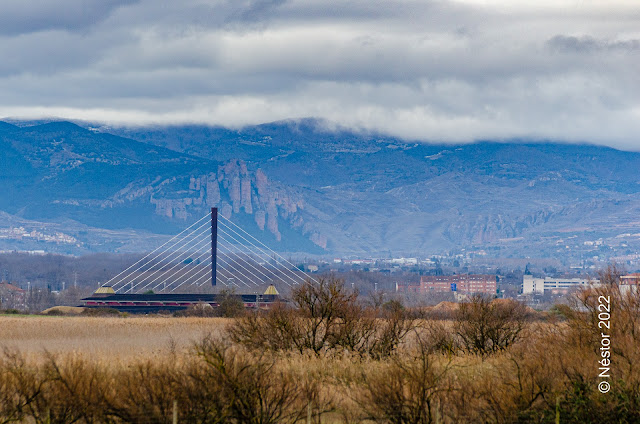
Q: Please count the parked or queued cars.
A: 0